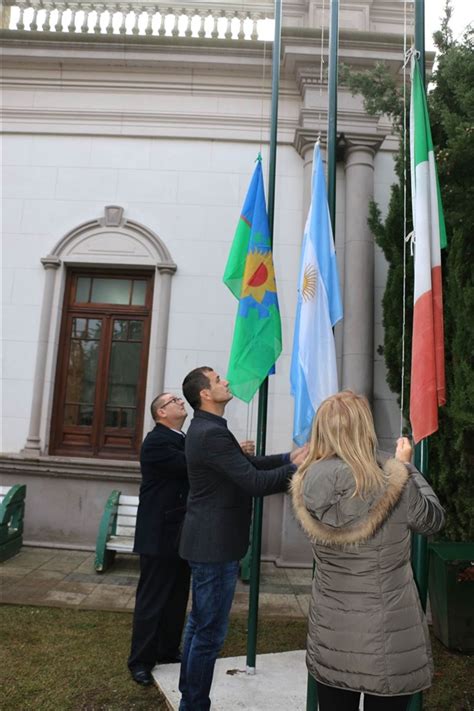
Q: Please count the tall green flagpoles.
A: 3